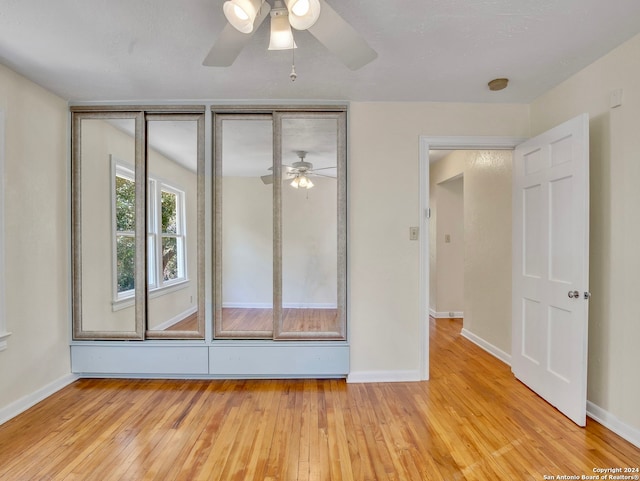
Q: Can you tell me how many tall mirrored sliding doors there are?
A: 4